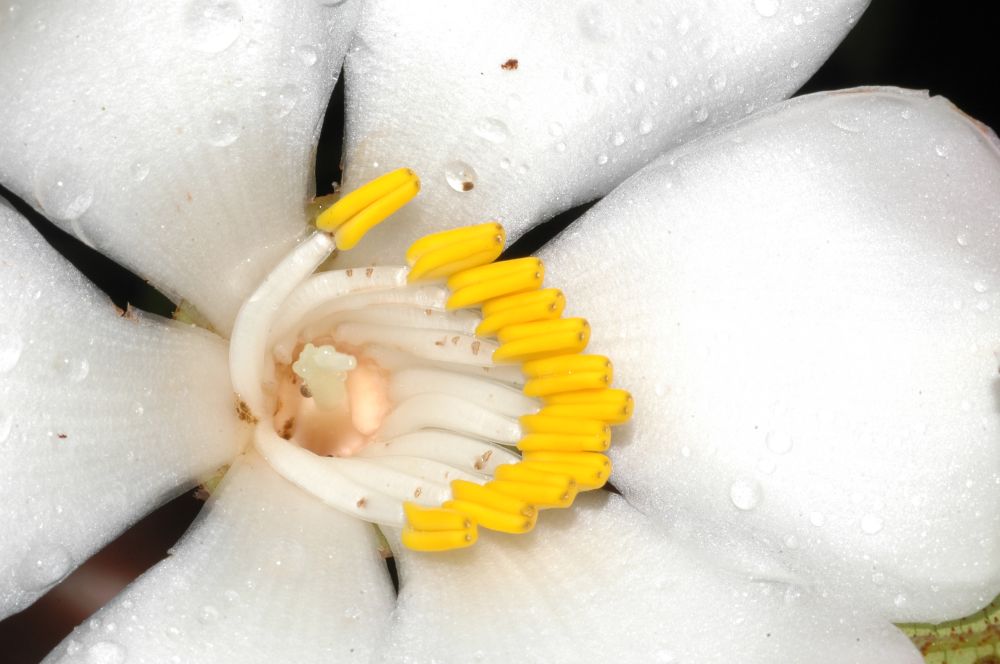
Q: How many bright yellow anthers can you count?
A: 12